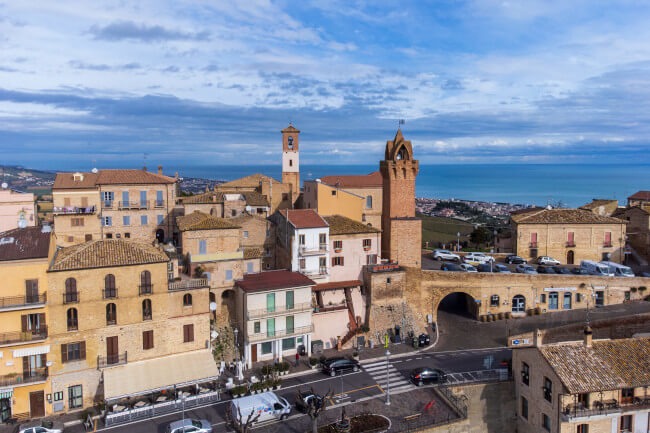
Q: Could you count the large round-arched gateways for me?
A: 1